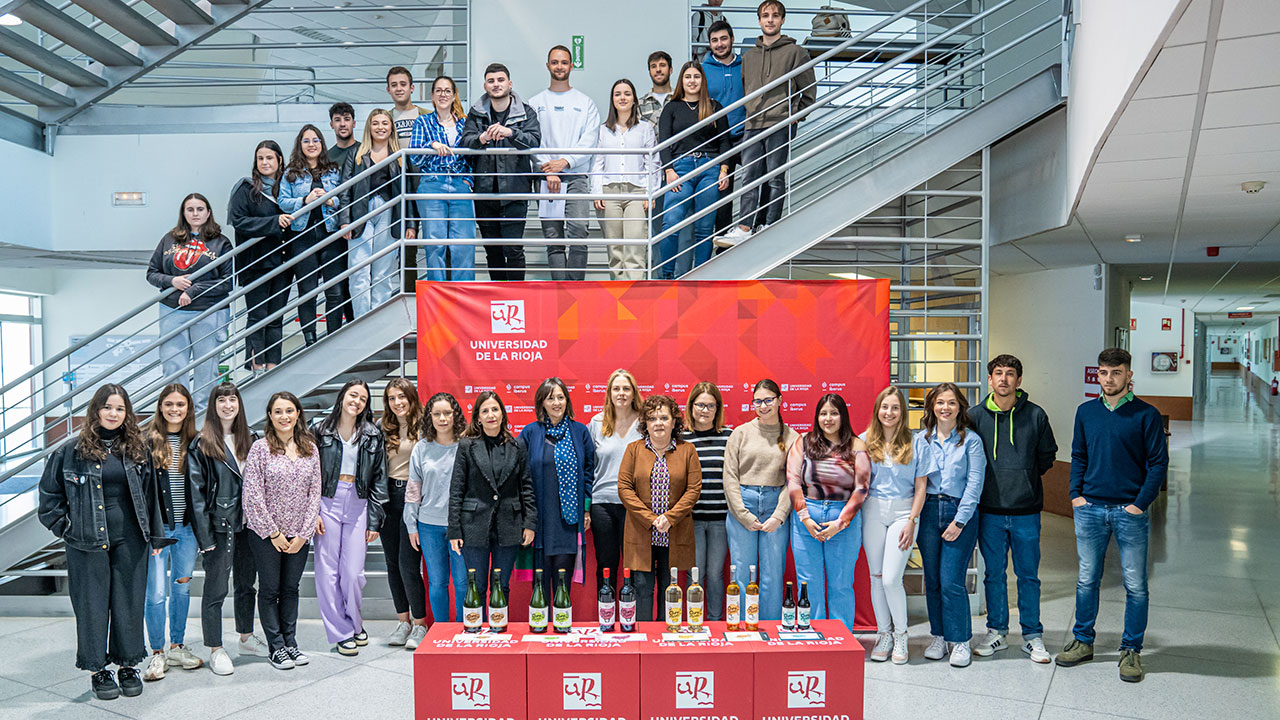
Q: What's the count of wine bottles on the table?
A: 12